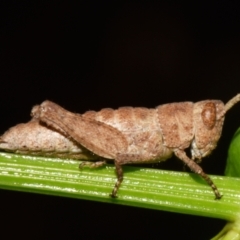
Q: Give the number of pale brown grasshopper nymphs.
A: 1